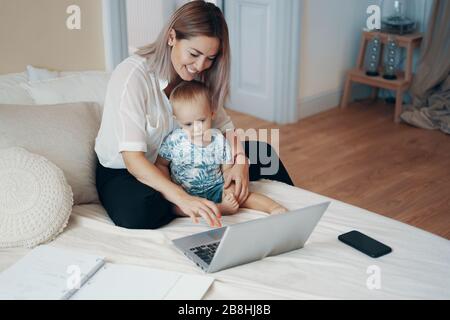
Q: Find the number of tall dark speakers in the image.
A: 2